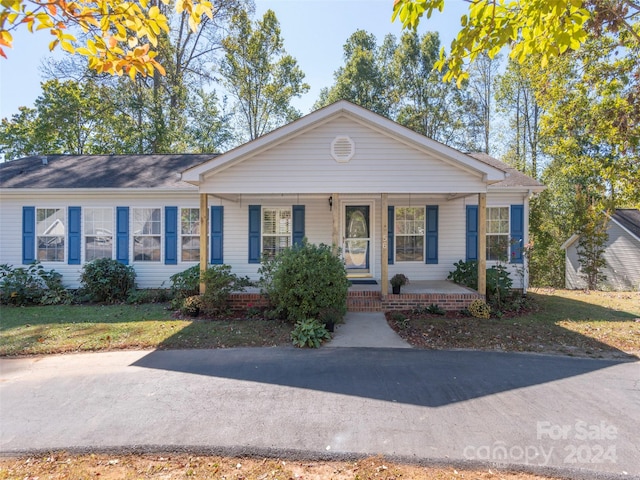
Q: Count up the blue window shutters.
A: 11